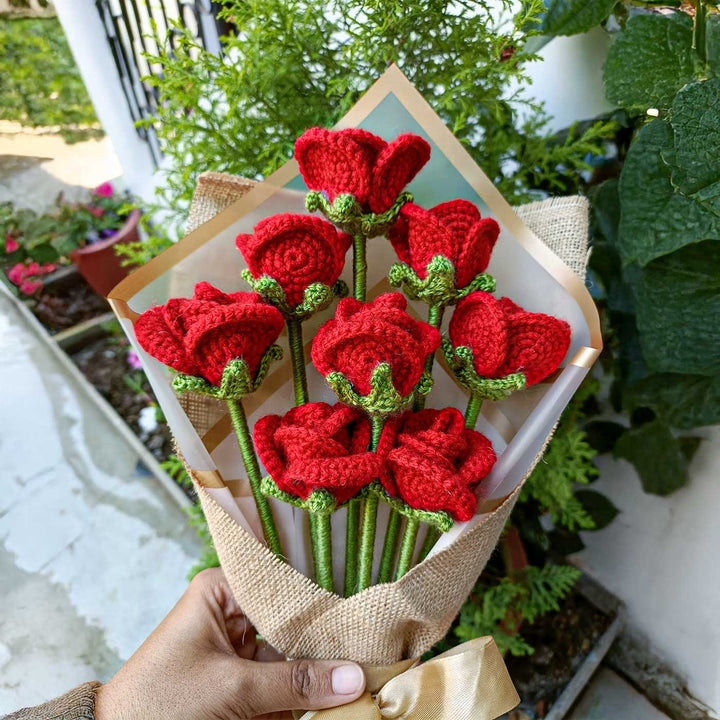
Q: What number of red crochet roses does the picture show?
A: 8